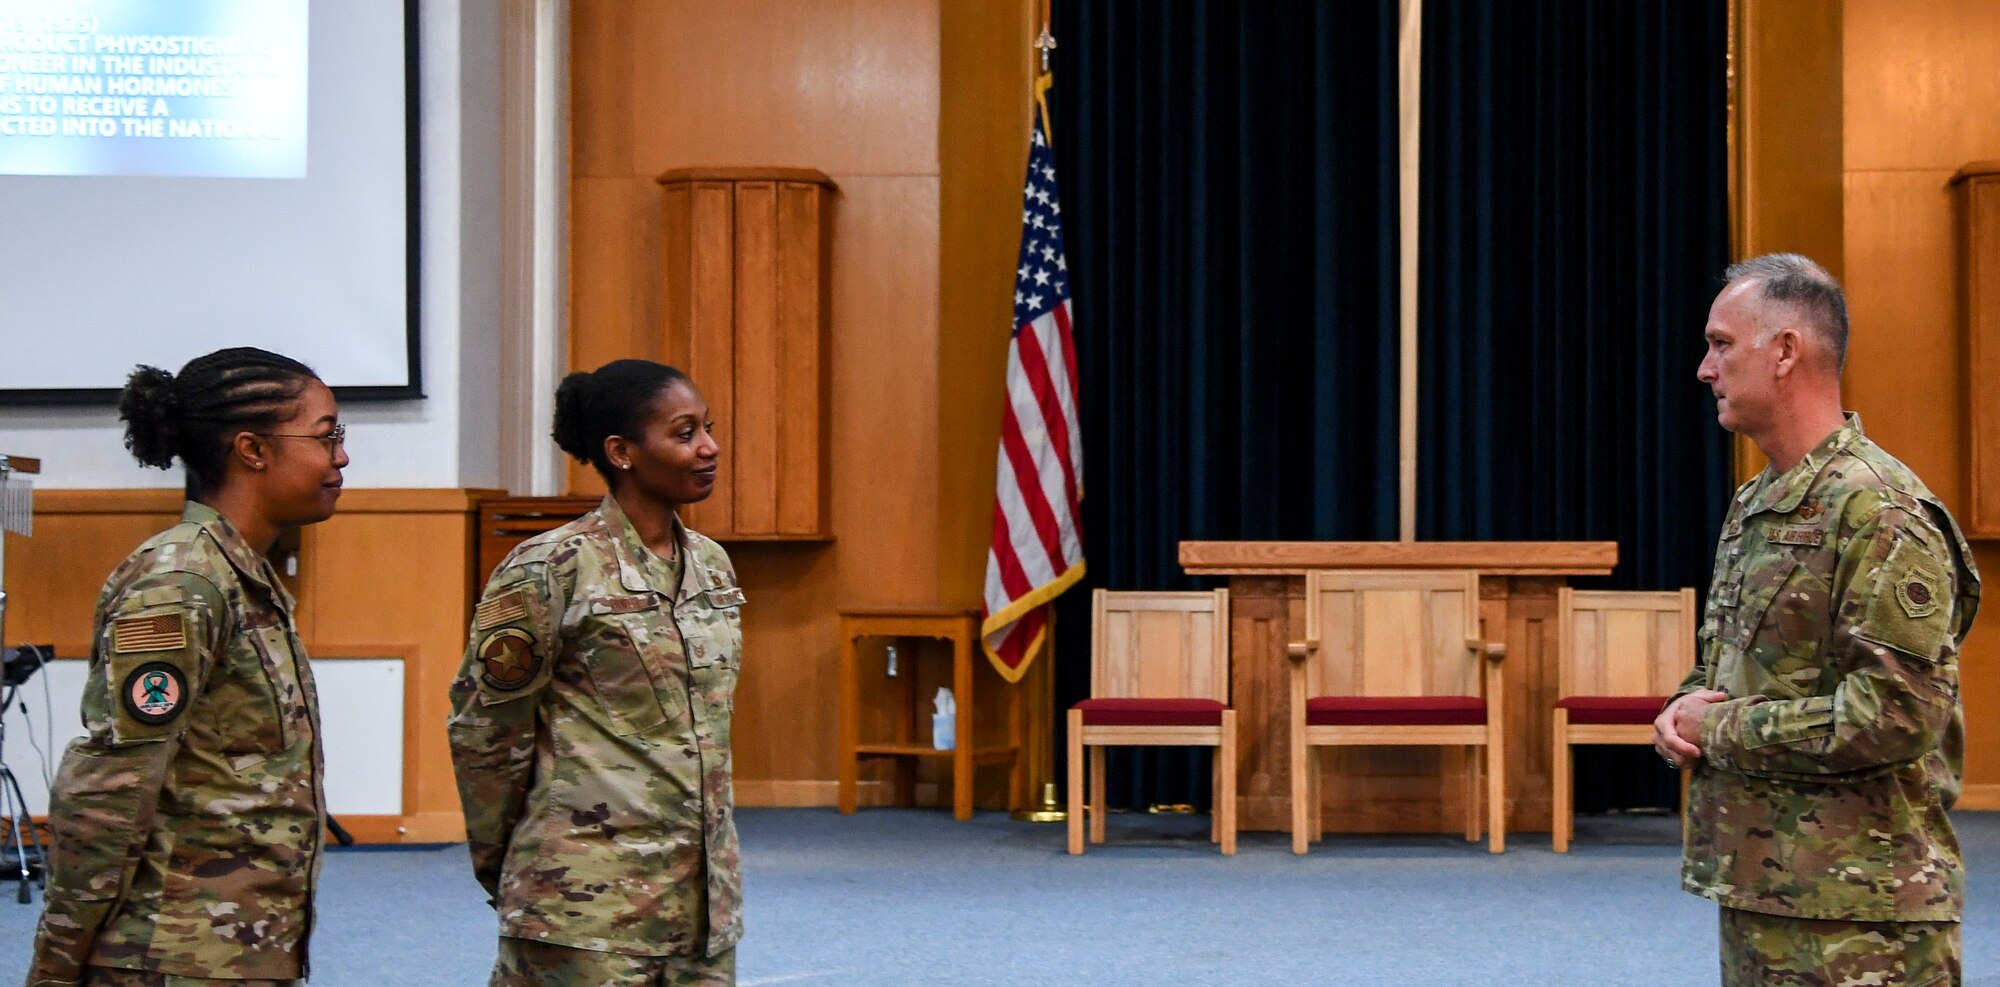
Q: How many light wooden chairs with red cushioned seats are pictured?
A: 3